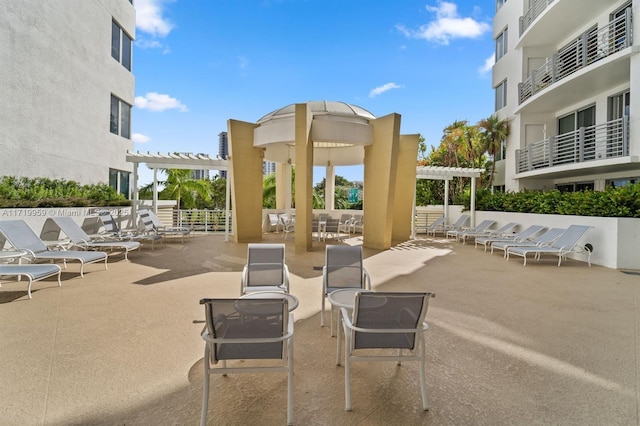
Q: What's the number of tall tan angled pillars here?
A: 4